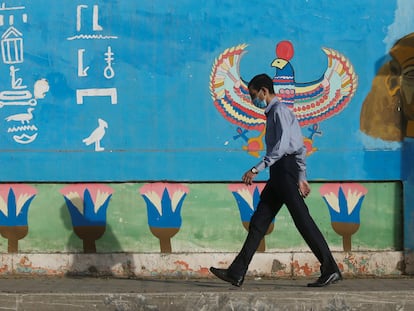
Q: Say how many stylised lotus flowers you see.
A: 5